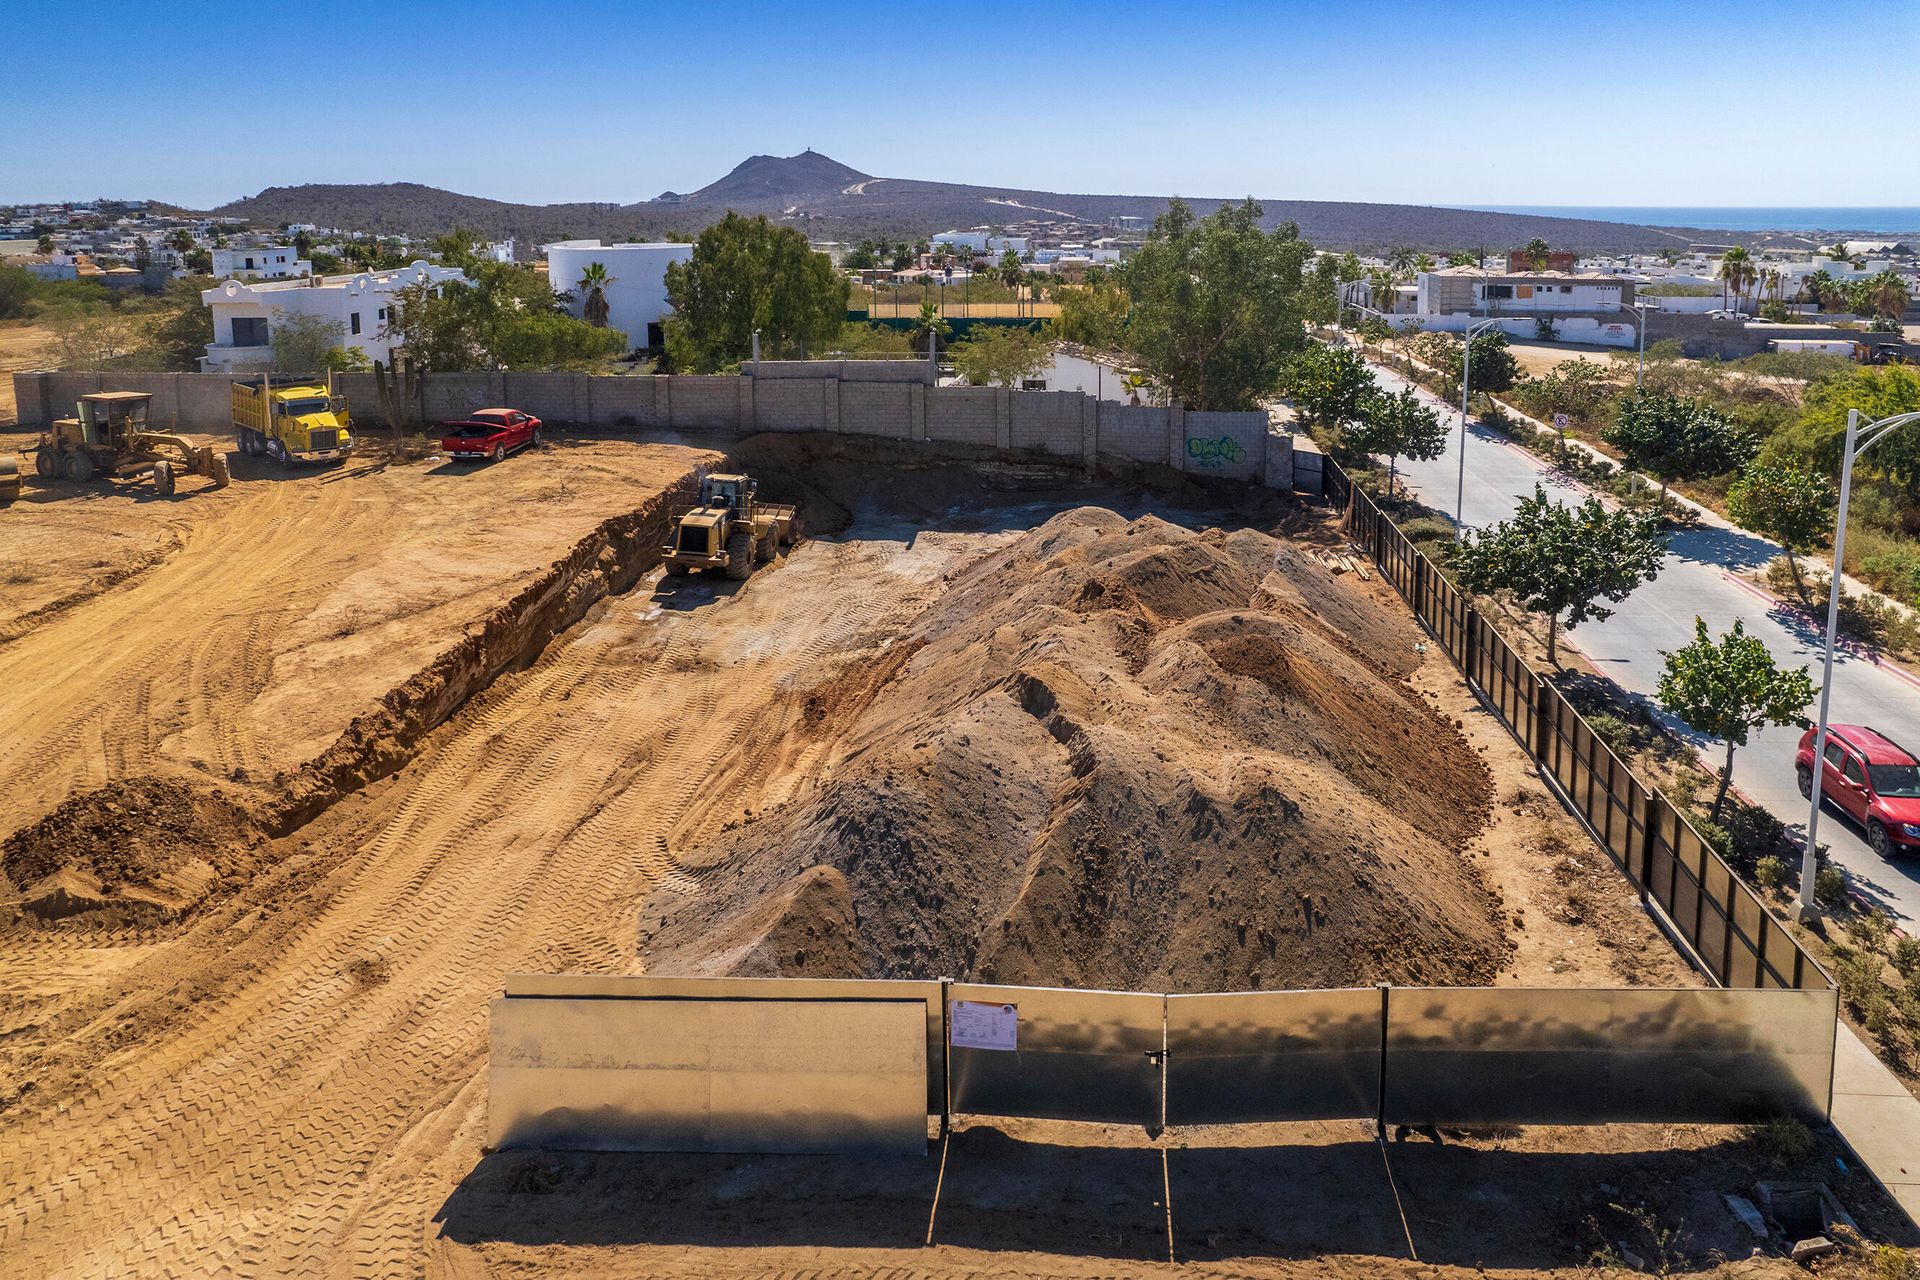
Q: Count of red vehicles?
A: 2